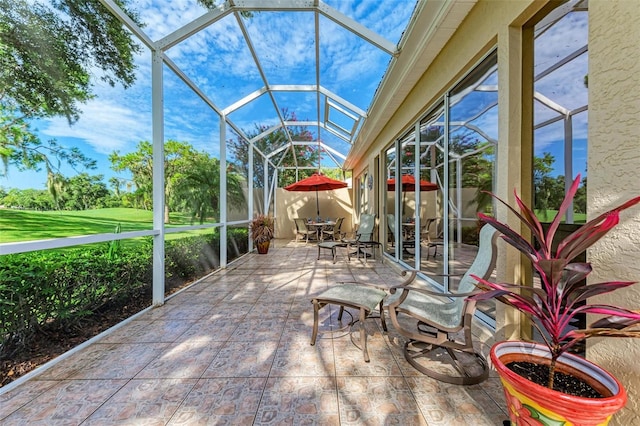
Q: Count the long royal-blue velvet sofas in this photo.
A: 0